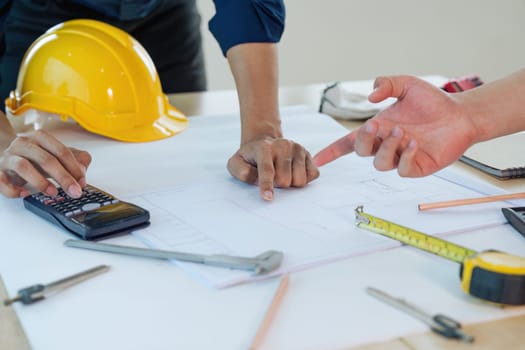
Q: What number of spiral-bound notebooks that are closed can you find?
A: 1